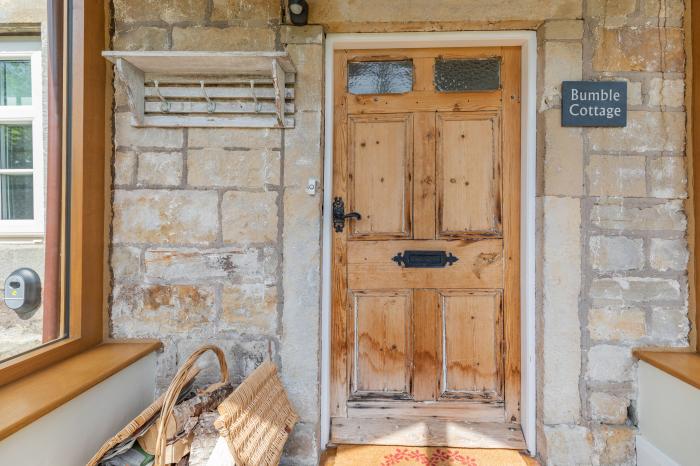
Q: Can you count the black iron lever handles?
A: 1